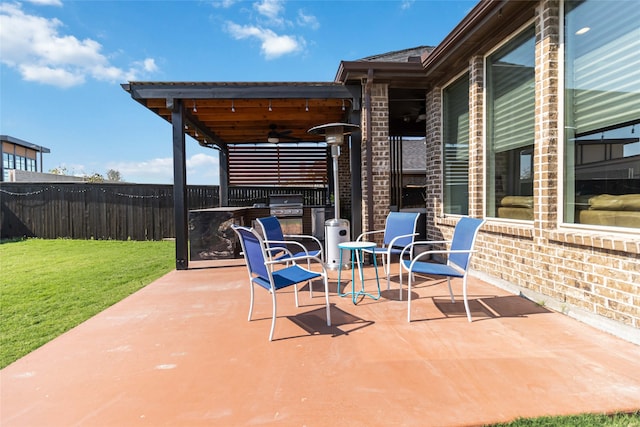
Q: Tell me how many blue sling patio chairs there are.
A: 4